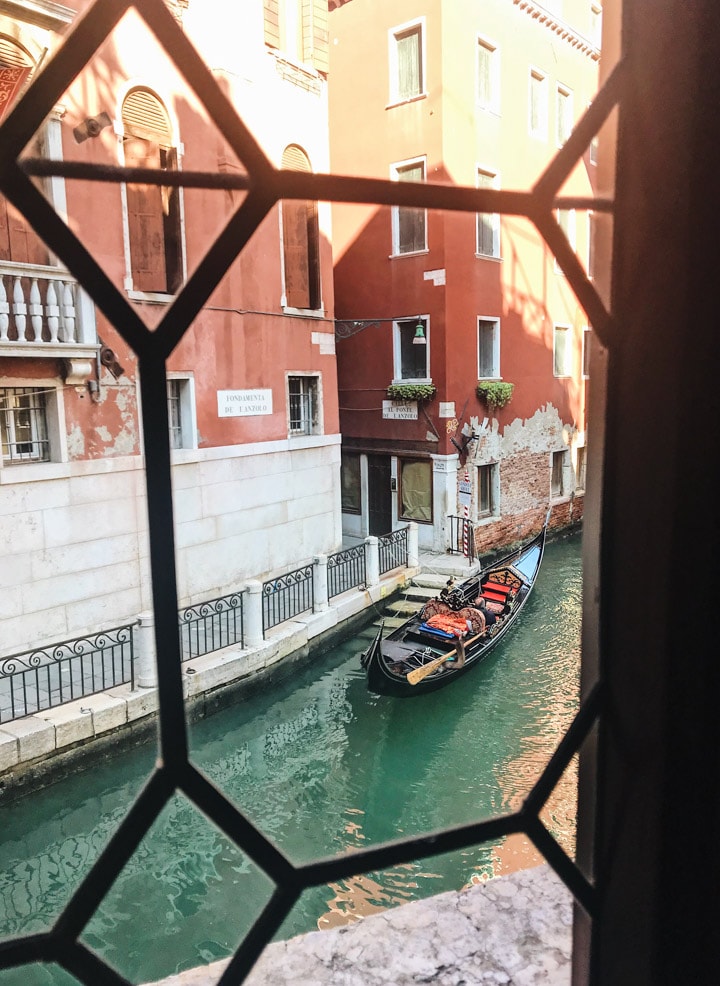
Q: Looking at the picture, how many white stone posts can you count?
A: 5